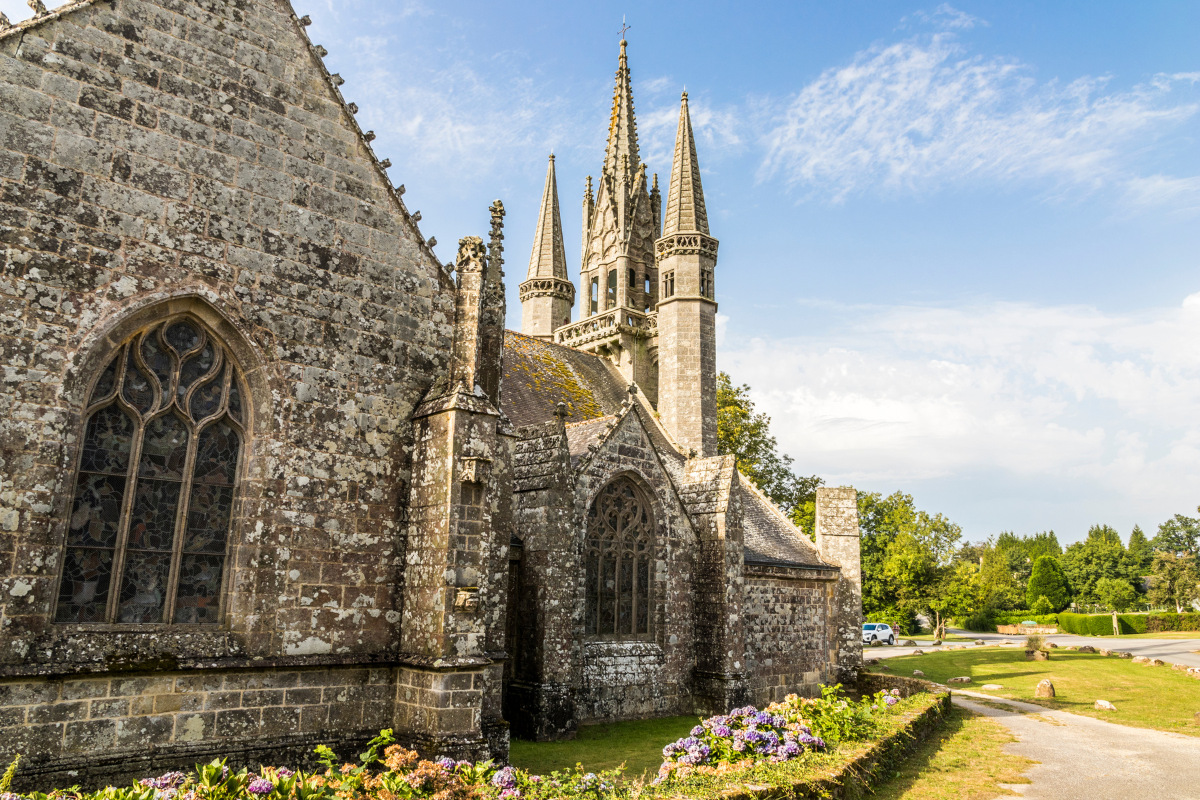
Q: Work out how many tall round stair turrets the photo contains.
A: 2